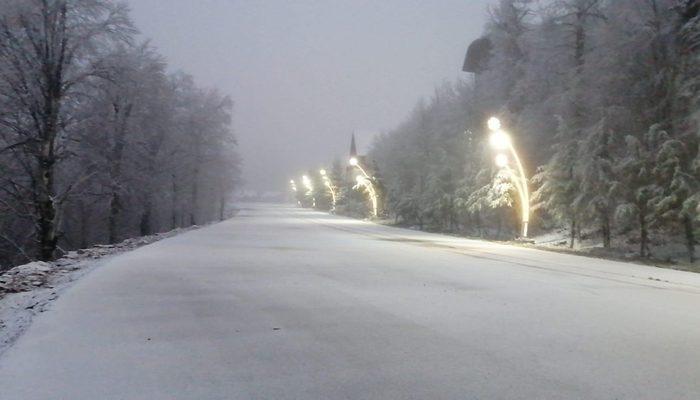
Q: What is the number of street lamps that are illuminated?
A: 5